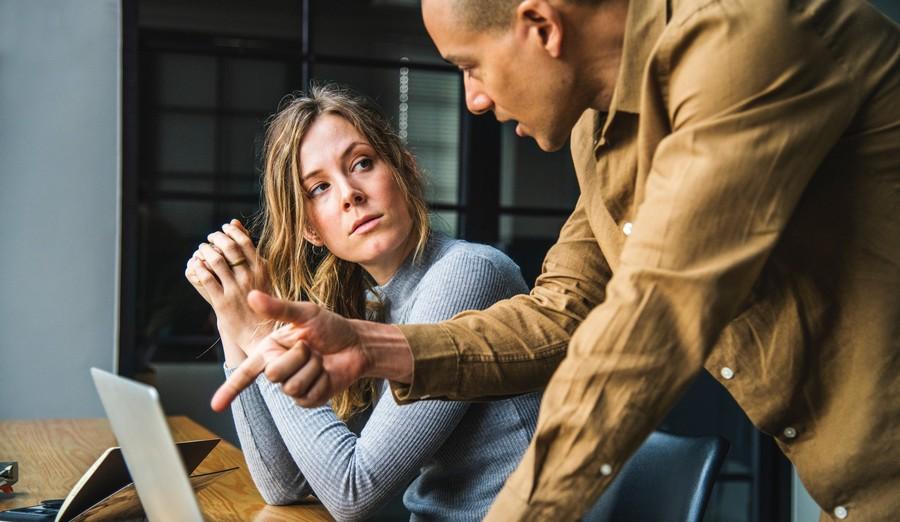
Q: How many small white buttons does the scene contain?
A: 5